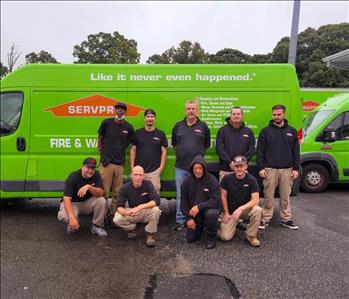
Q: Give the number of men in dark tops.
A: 9